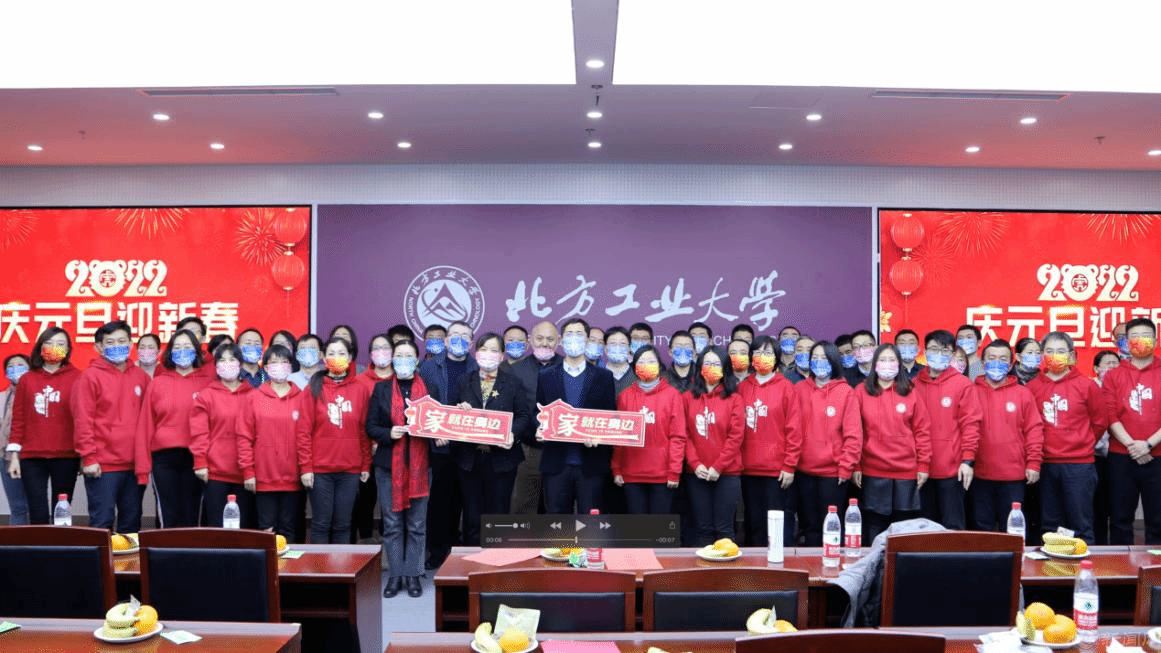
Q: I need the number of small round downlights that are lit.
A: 13